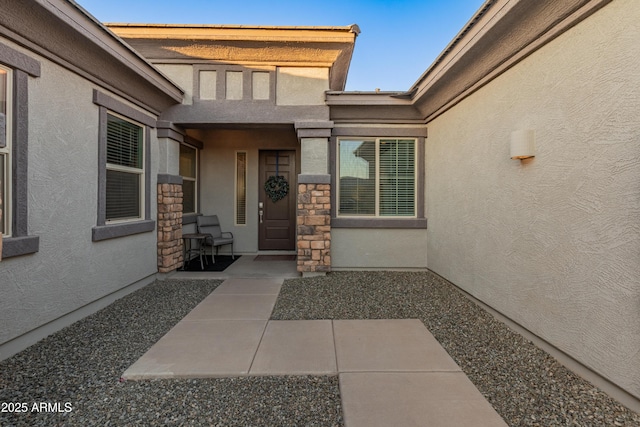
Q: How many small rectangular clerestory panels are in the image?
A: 3